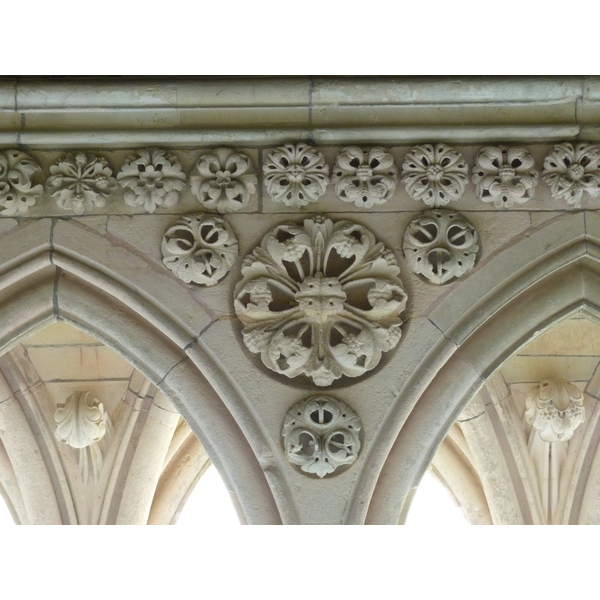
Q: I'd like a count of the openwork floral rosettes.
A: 13